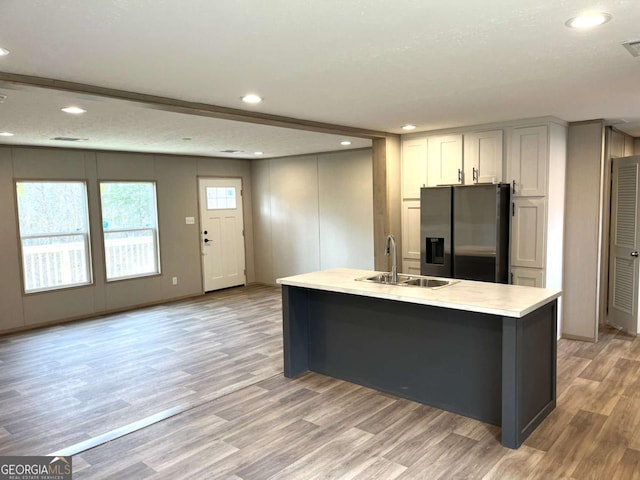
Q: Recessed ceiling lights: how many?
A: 8